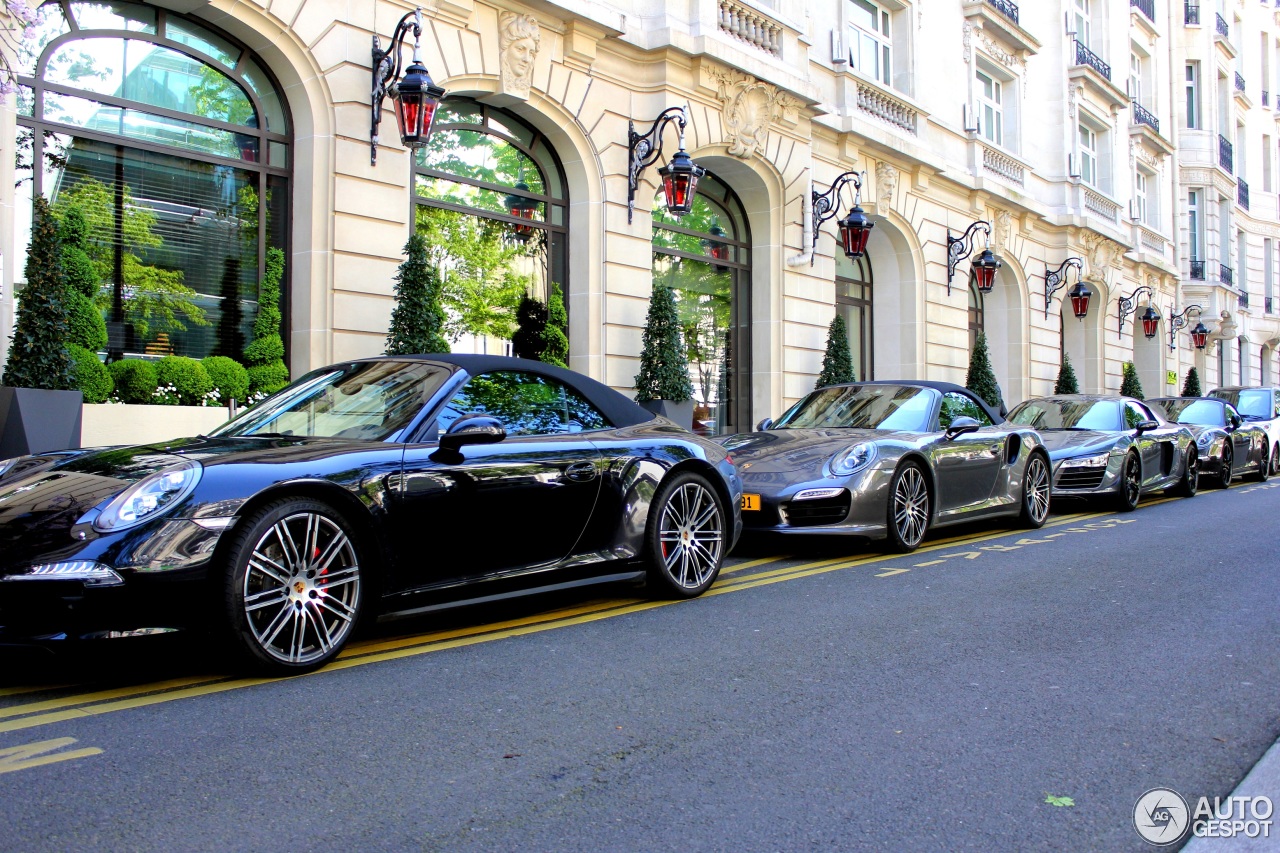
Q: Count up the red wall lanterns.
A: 7